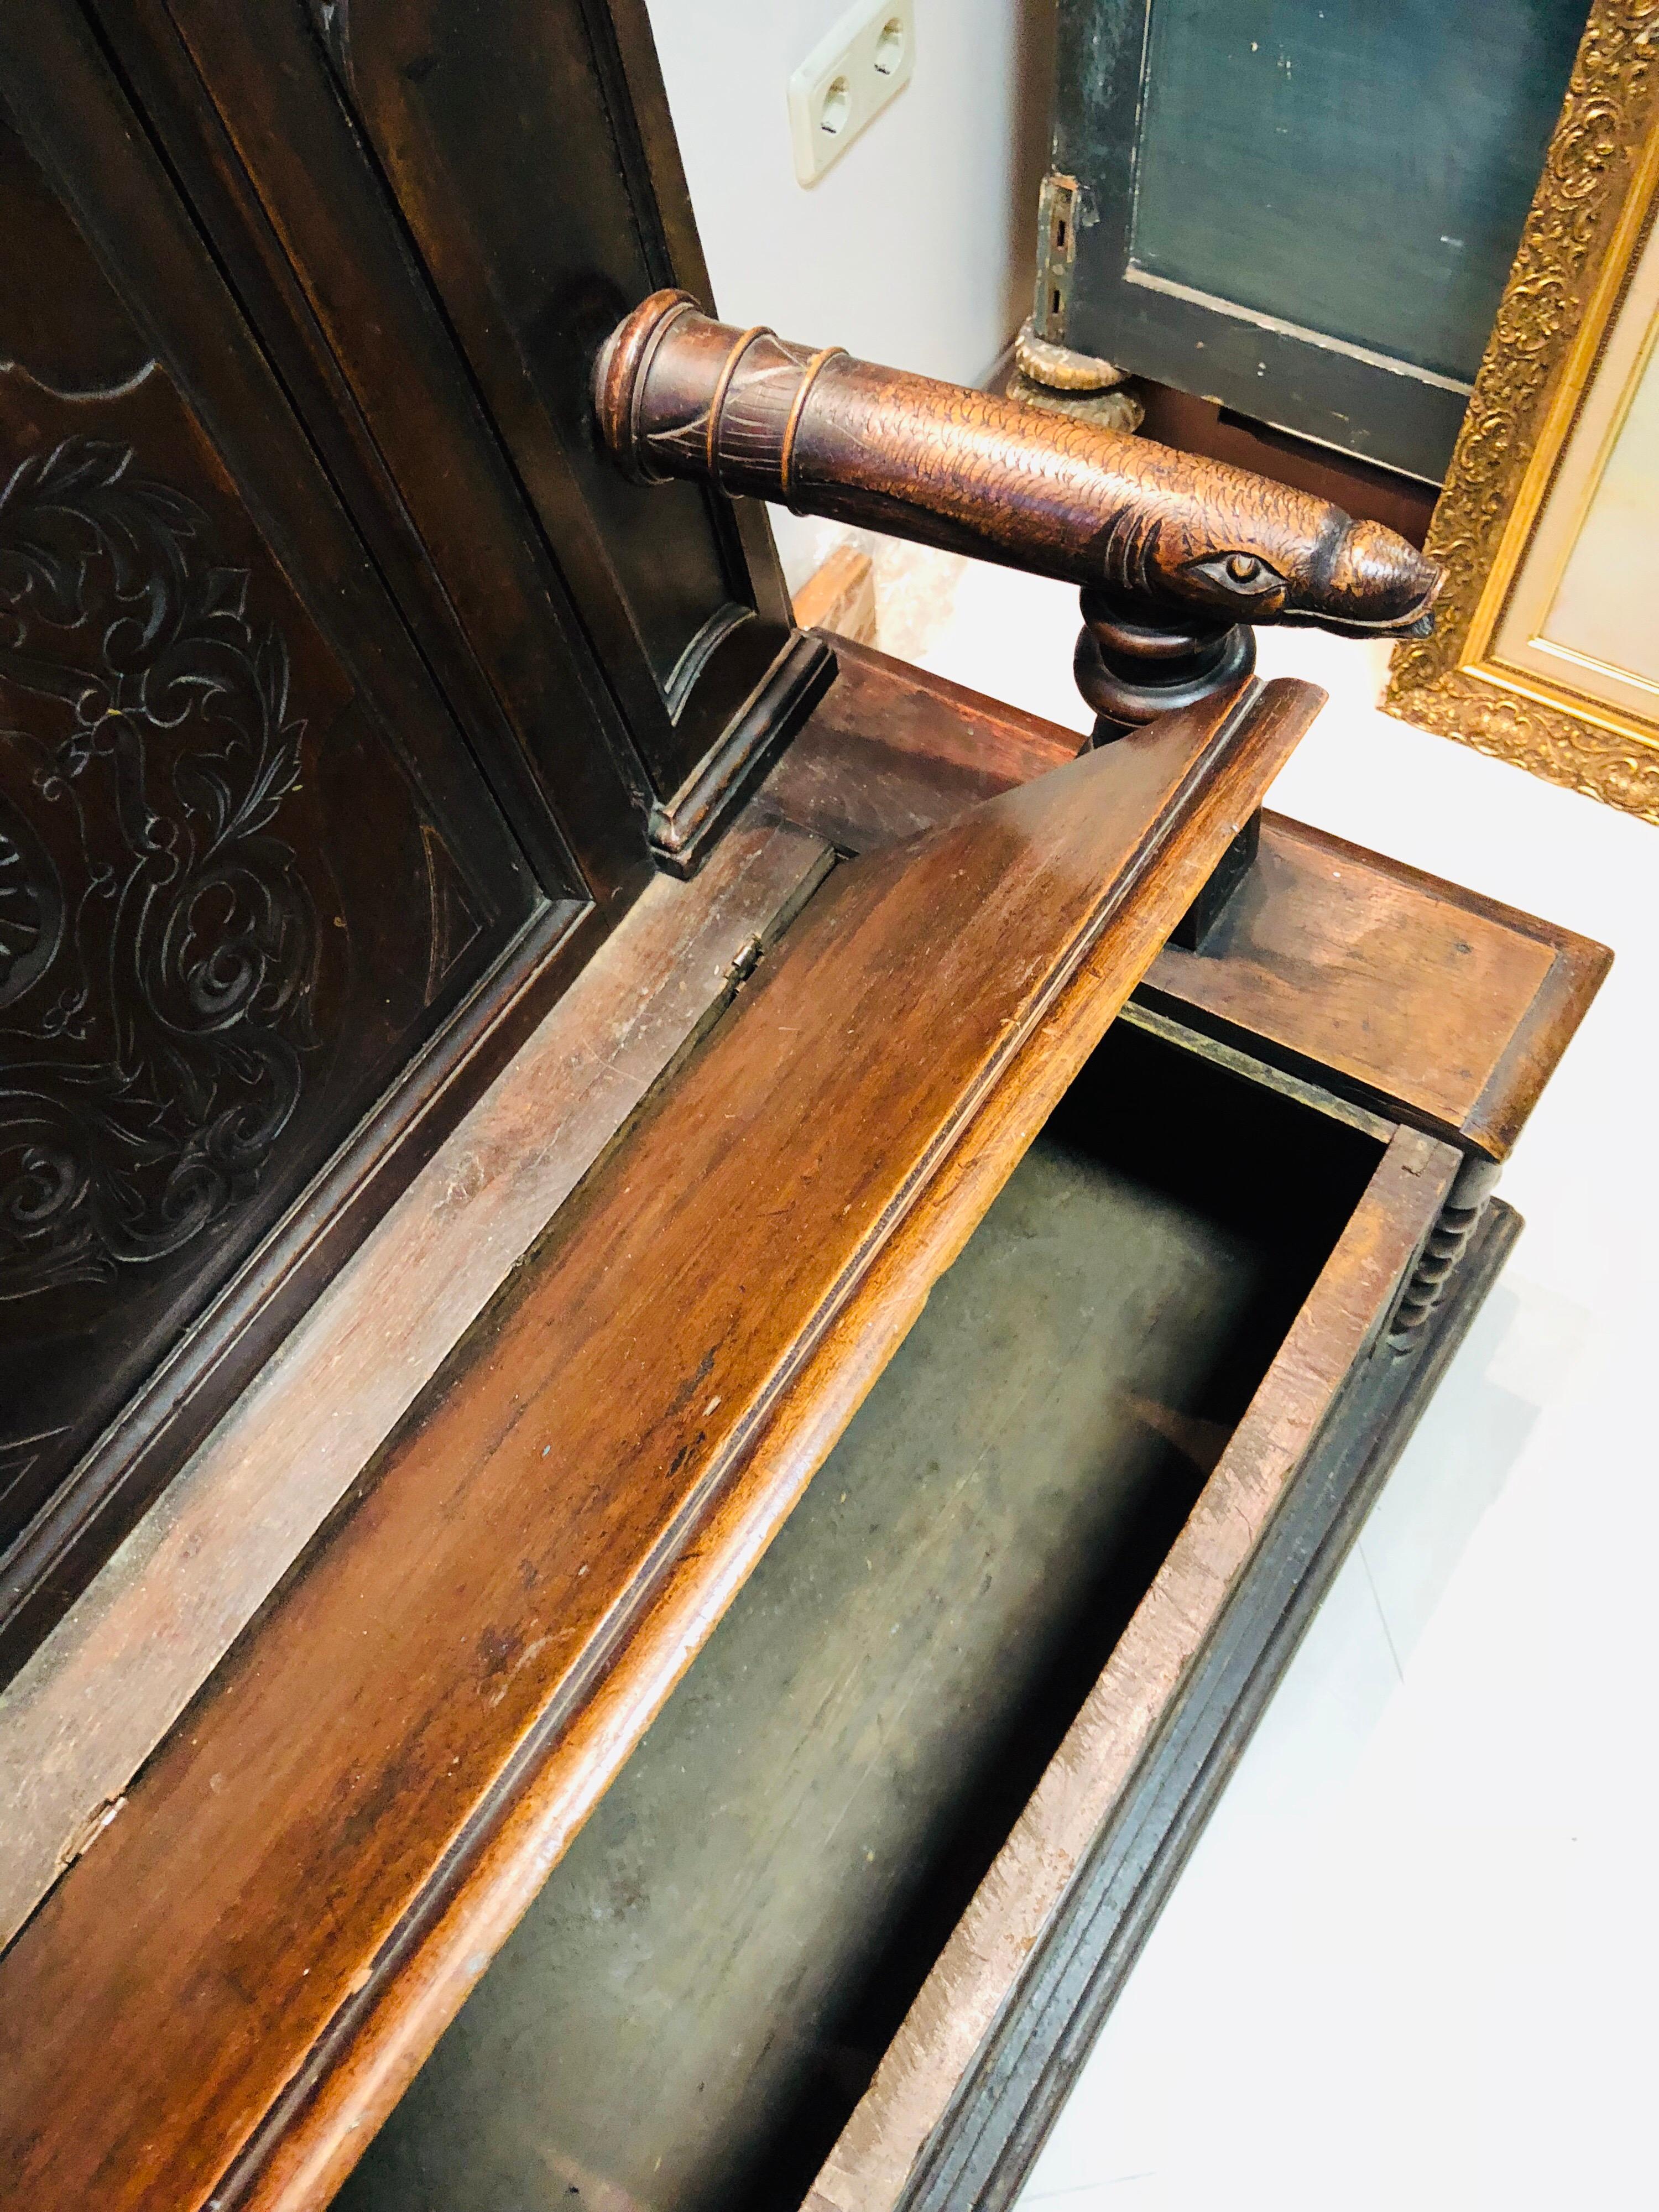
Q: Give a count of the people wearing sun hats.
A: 0